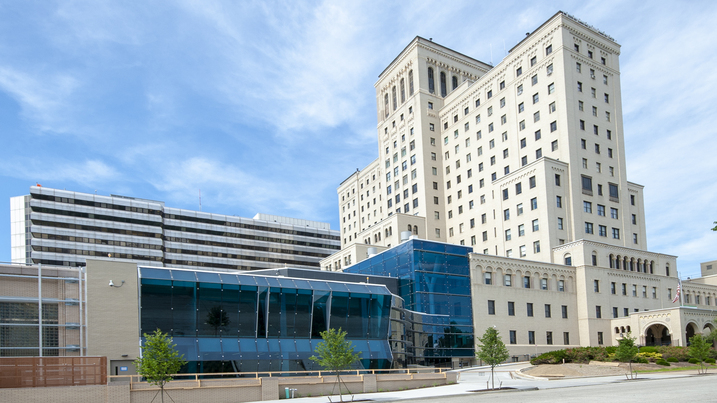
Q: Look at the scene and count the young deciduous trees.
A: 5